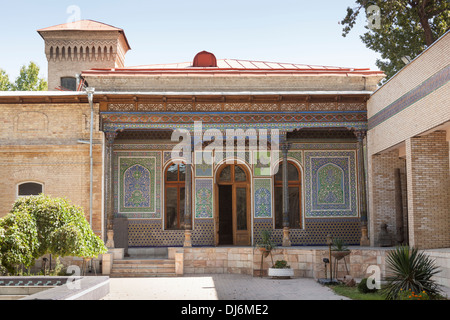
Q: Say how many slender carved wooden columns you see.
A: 4